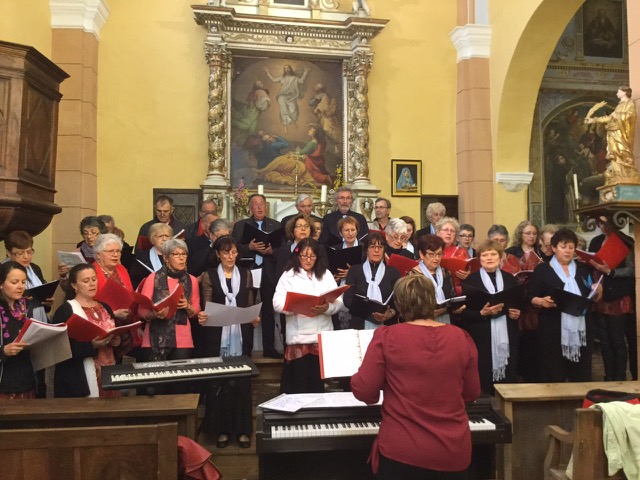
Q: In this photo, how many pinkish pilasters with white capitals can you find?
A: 2